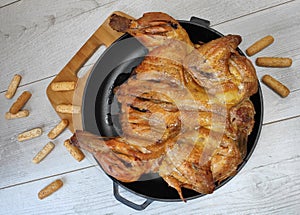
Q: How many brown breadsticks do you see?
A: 13